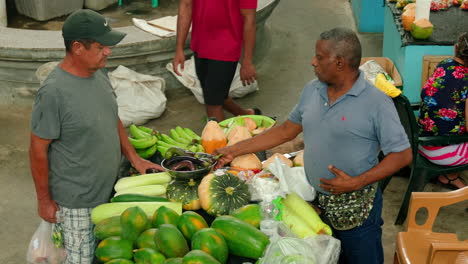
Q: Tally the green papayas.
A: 14